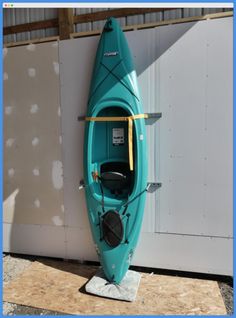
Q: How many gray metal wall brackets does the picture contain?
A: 4